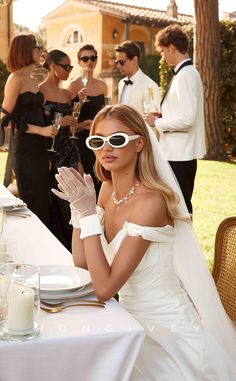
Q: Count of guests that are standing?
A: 5